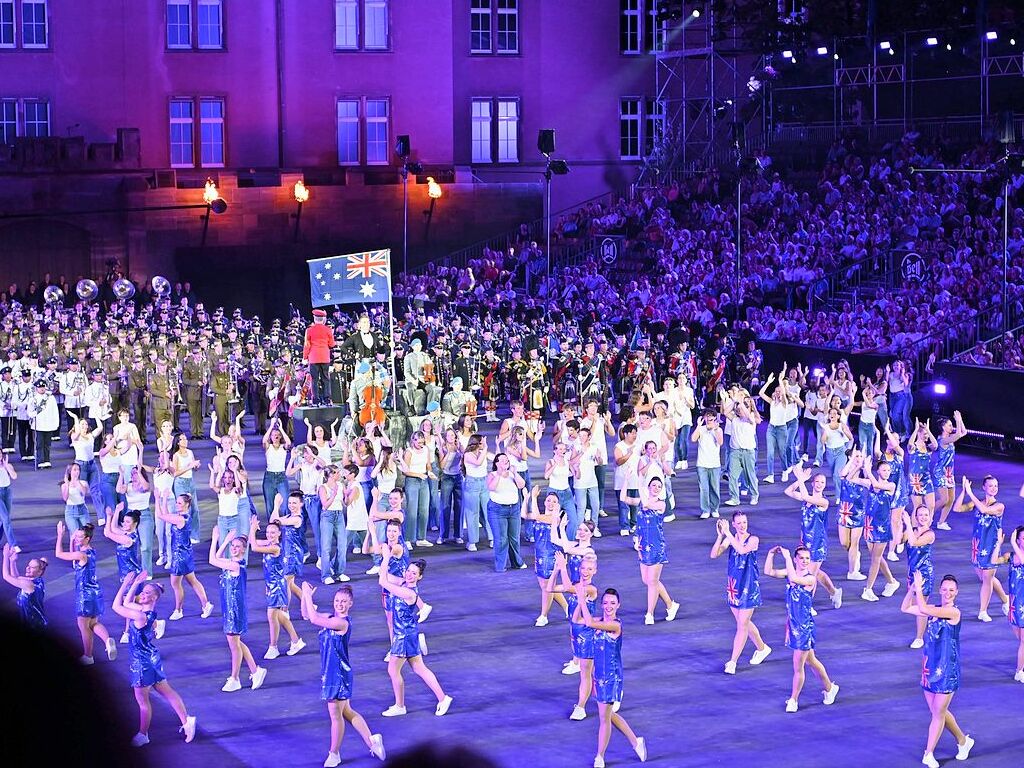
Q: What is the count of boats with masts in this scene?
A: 0